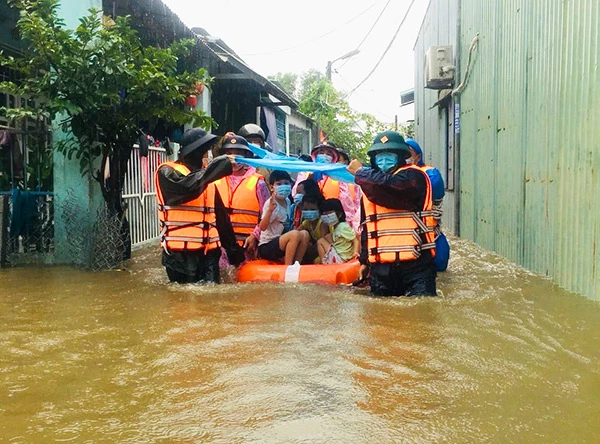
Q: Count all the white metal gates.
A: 1